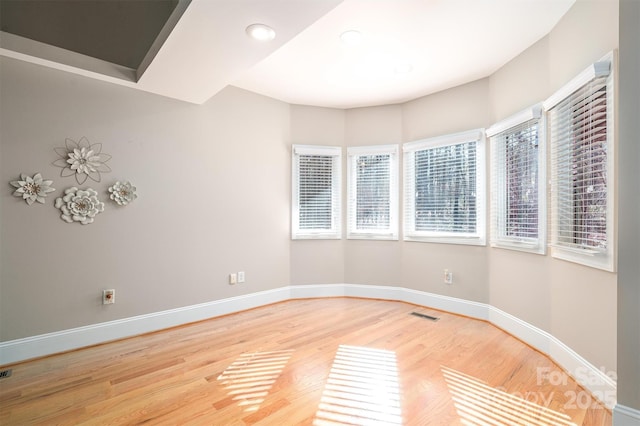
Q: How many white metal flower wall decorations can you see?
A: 4